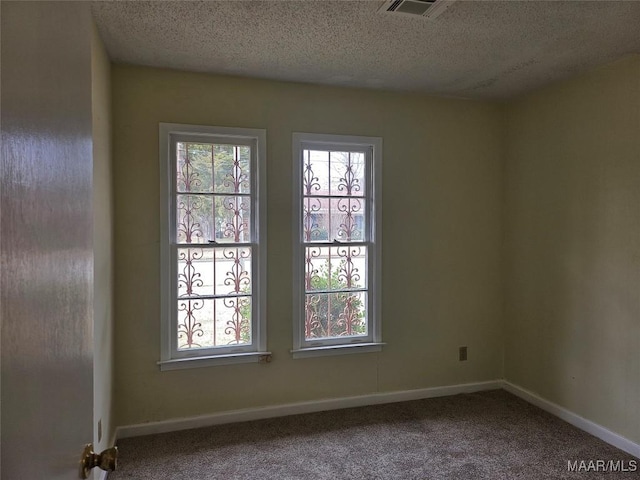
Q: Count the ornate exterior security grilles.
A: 2